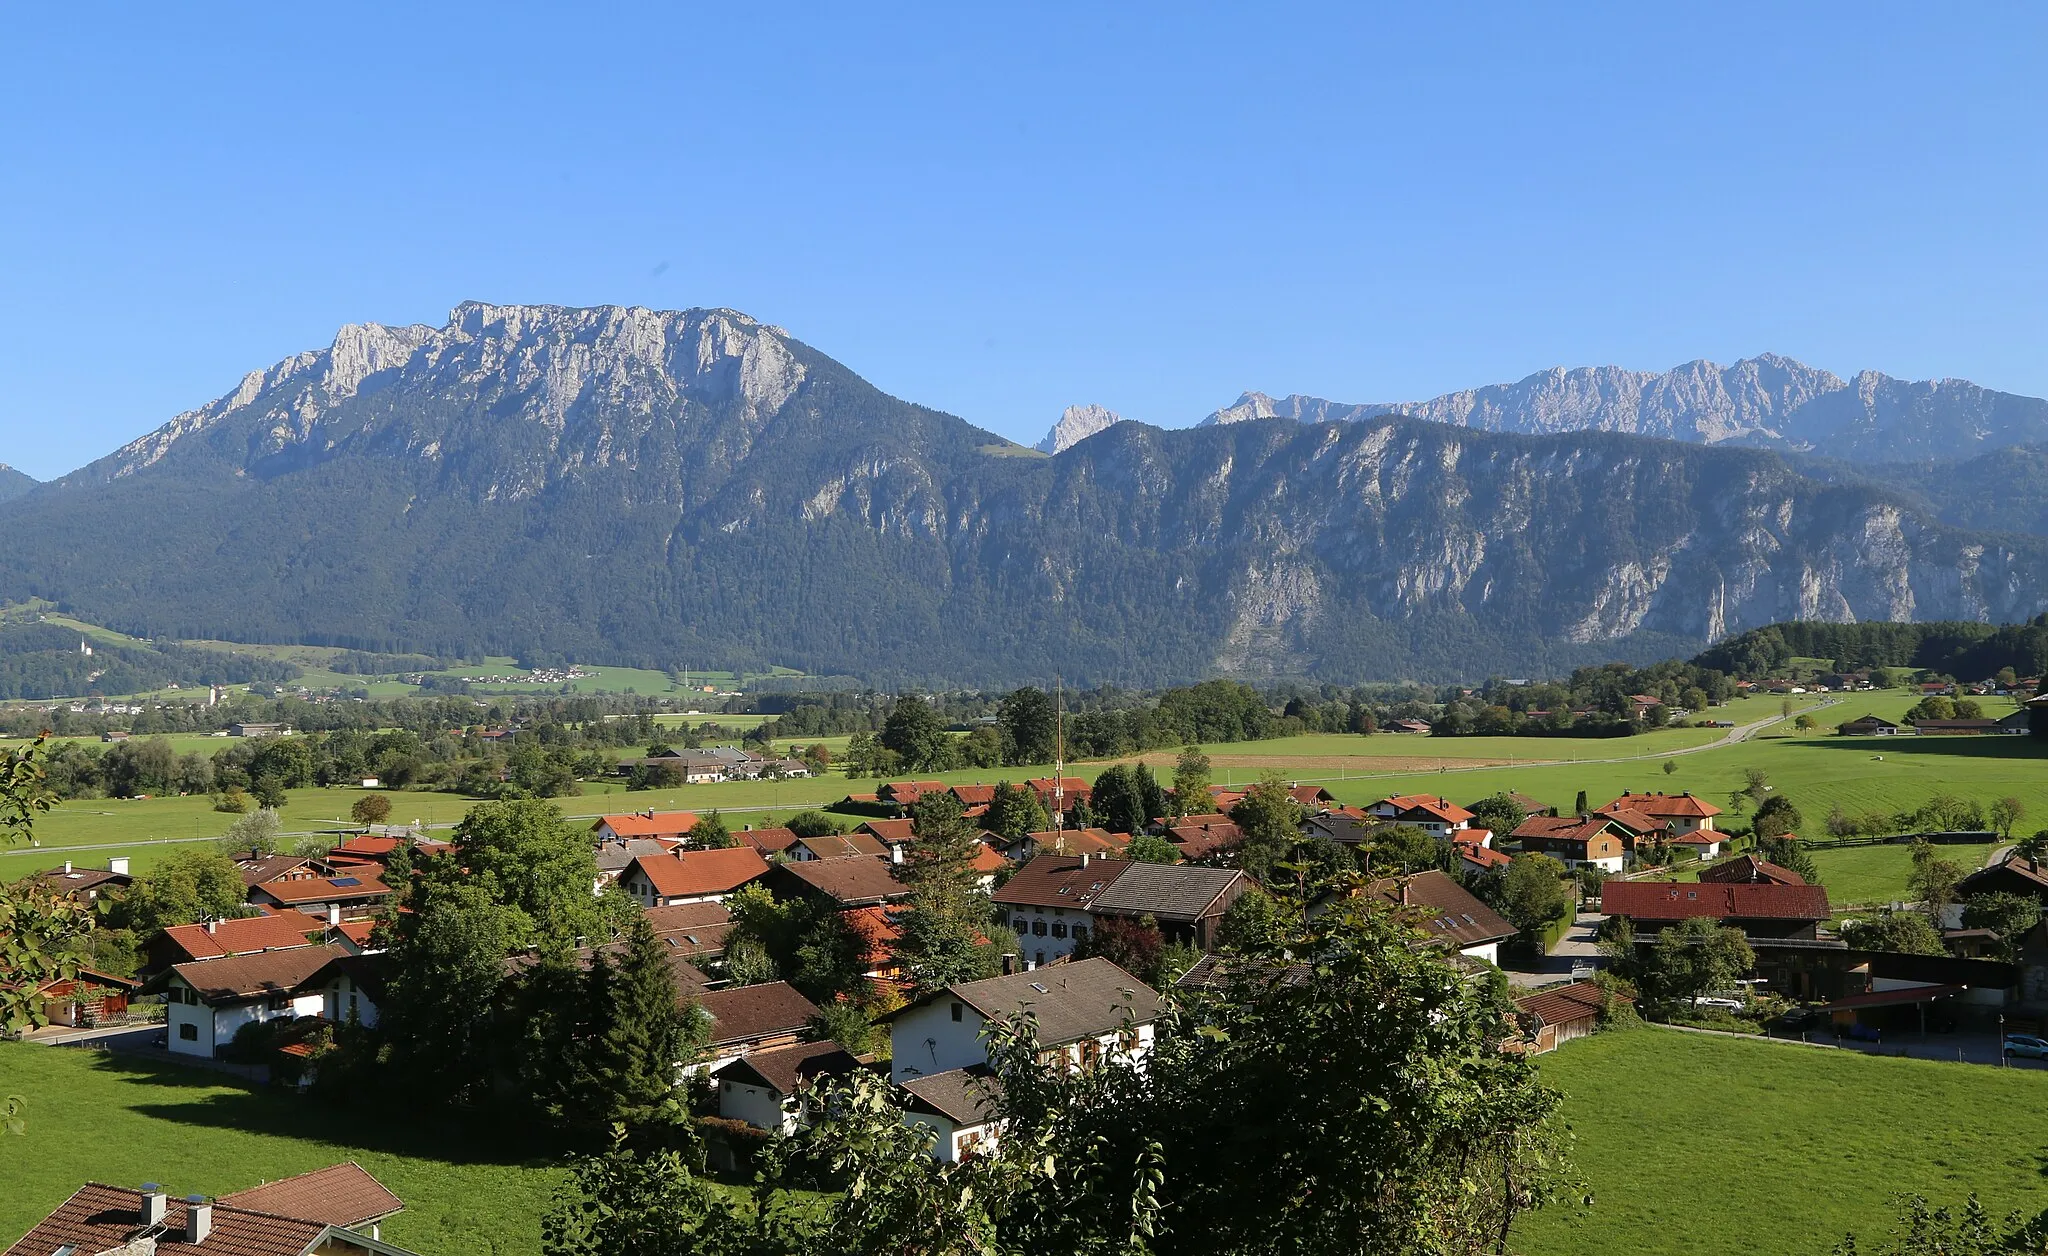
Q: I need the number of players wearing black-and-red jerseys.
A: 0